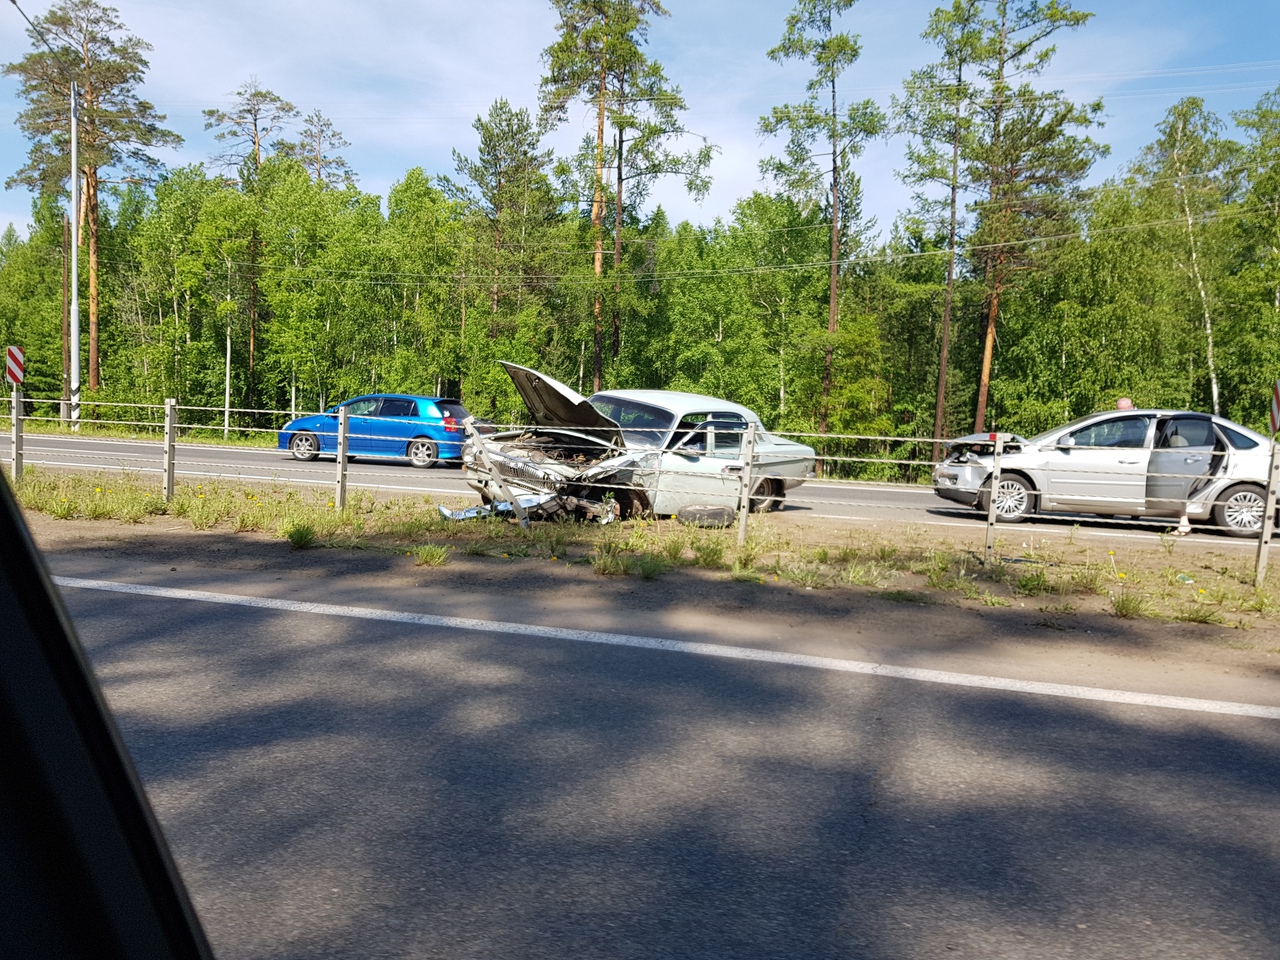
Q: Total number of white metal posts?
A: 7